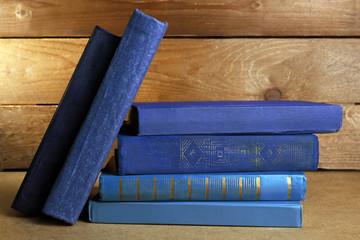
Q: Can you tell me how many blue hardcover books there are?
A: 6